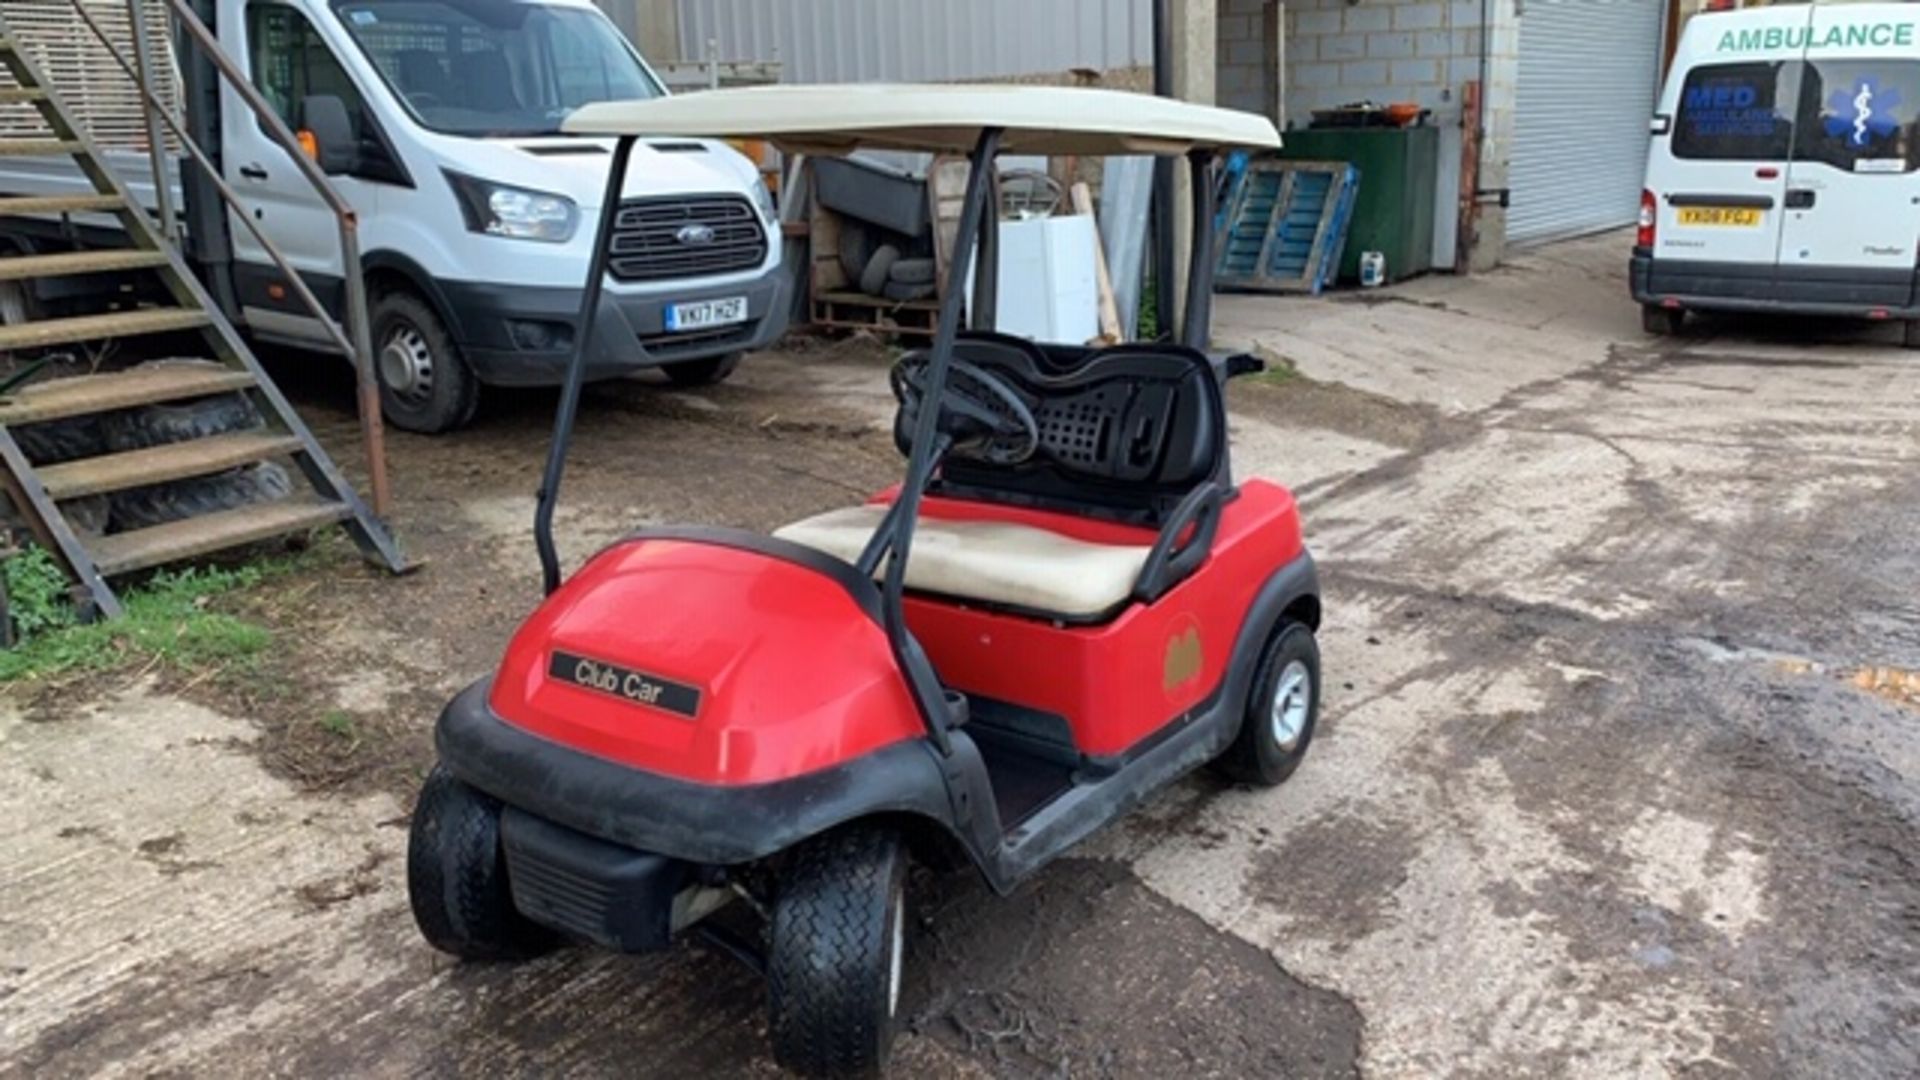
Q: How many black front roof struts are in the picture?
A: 2